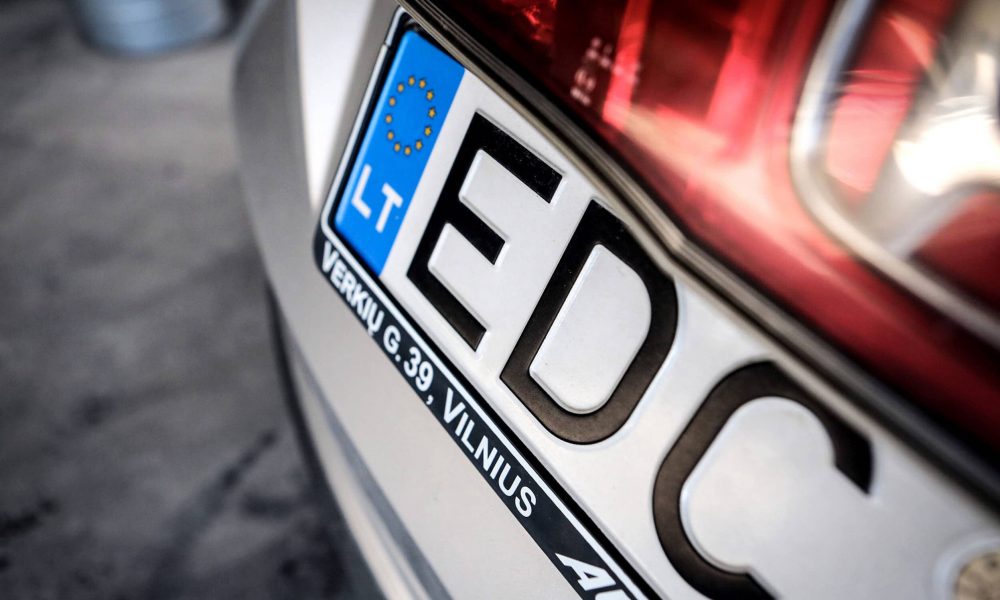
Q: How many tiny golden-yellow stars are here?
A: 12